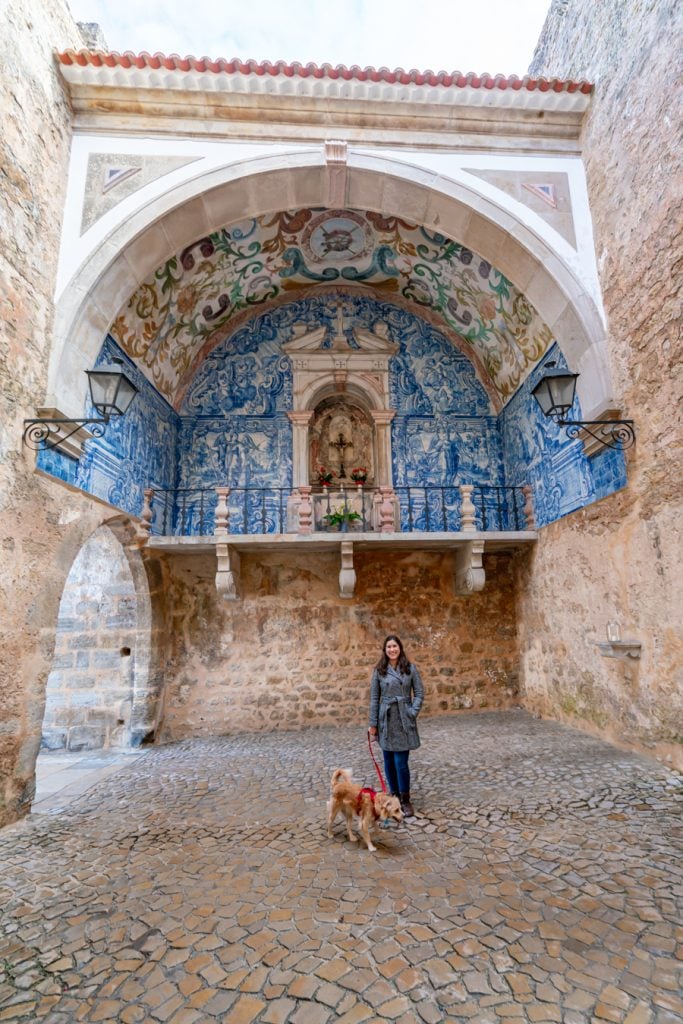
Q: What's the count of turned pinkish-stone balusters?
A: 6